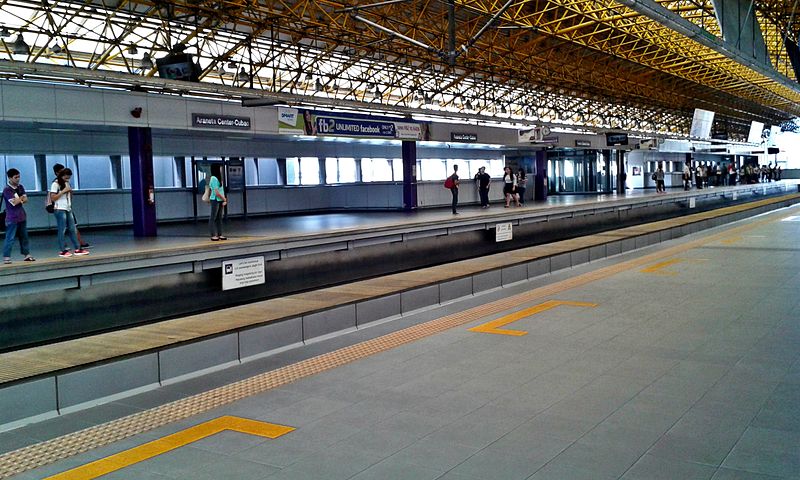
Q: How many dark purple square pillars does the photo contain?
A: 3